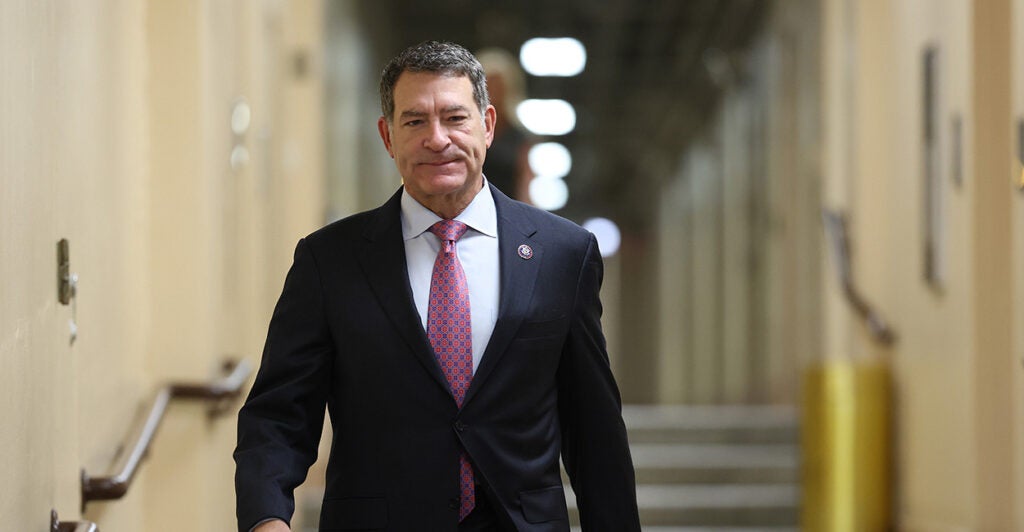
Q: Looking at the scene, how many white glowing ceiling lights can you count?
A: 5